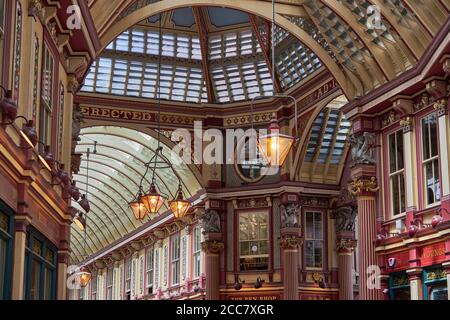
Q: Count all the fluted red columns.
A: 4